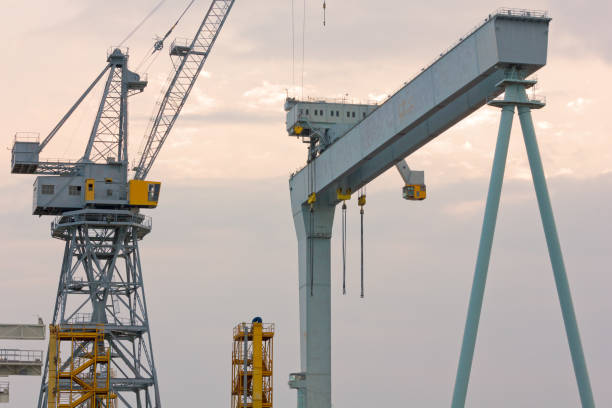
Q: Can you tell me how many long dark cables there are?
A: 3